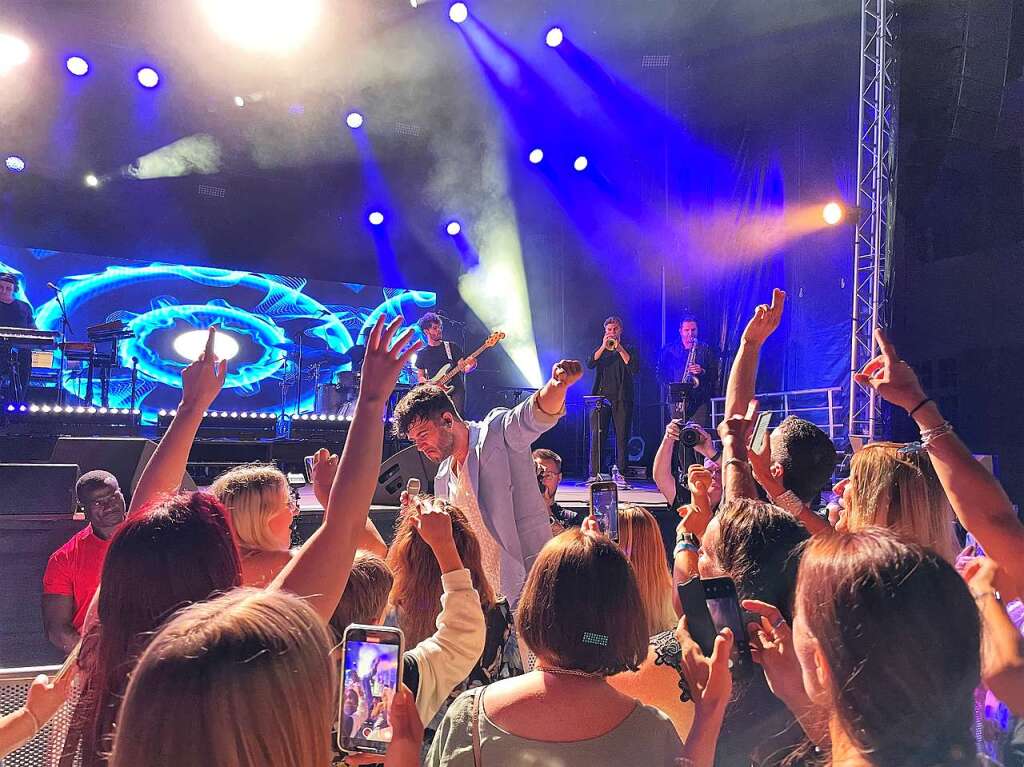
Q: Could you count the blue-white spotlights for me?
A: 10